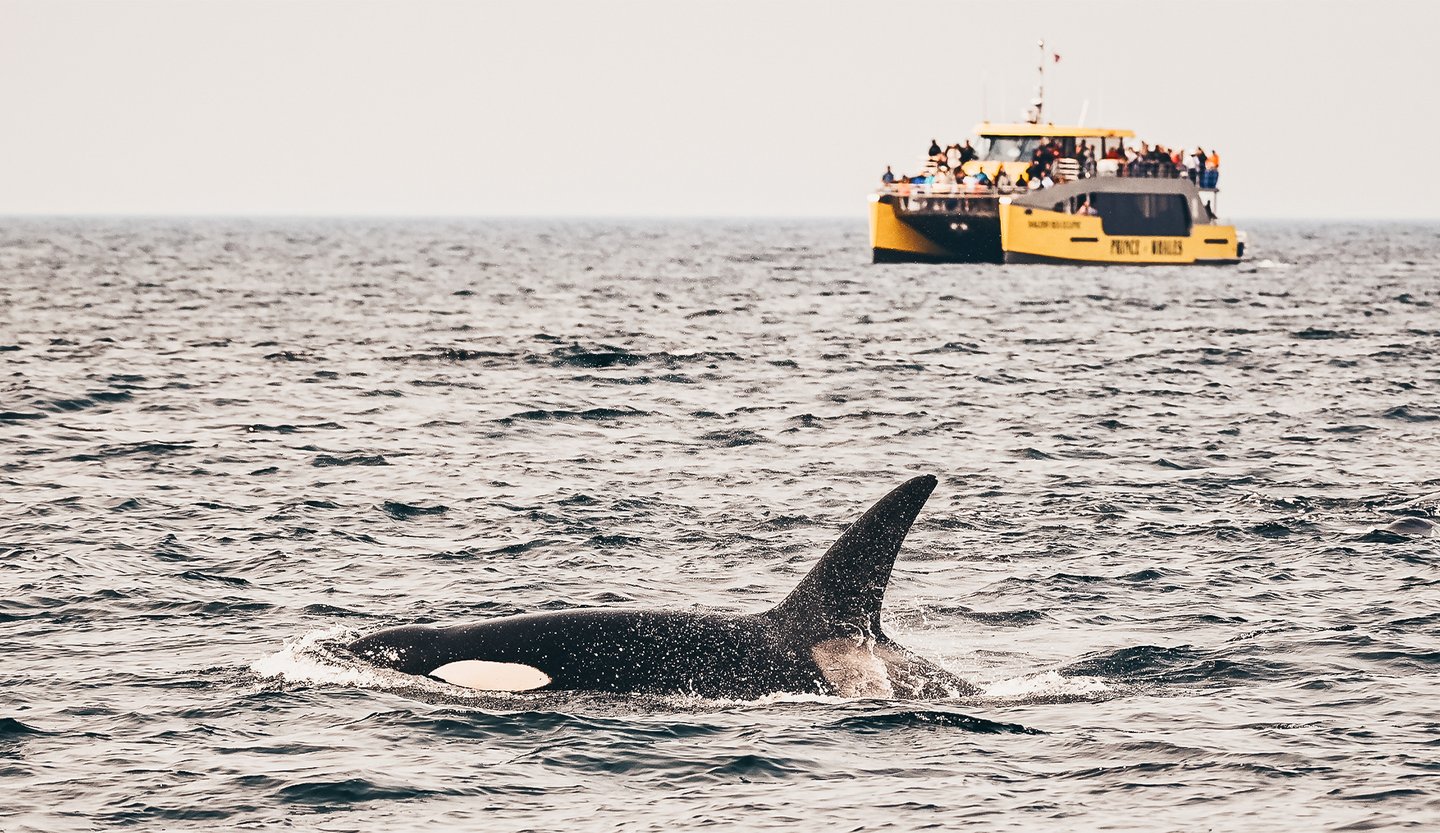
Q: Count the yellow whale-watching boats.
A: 1